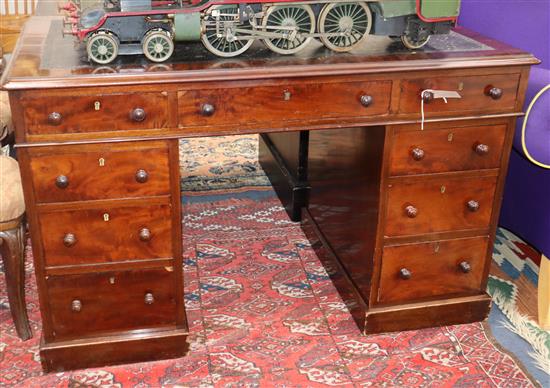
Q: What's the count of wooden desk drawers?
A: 9